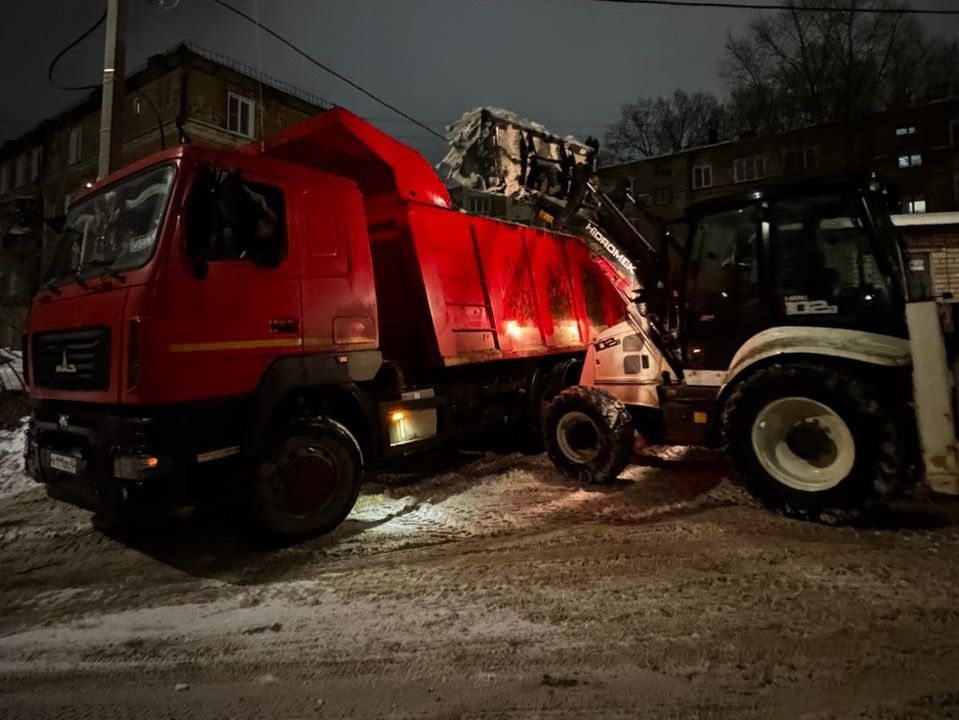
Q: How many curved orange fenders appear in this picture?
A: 0